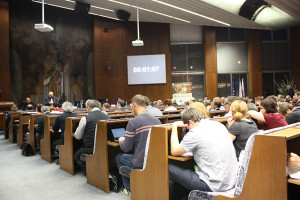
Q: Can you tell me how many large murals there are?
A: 1